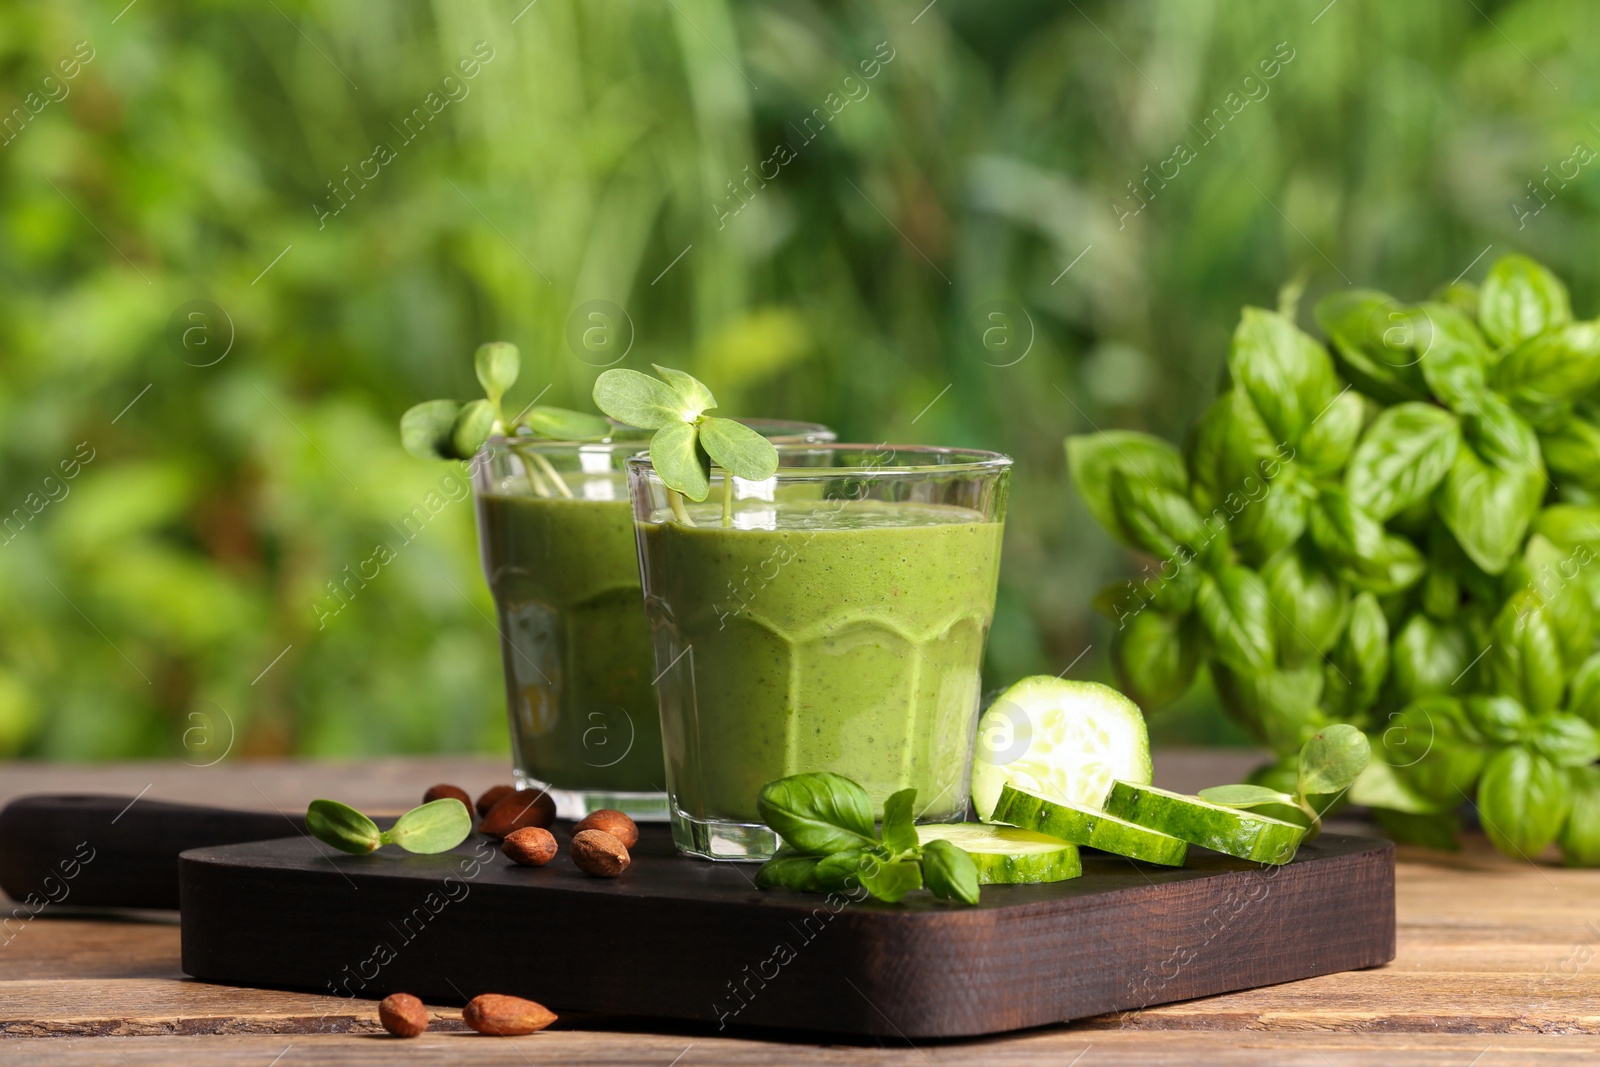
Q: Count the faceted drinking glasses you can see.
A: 2